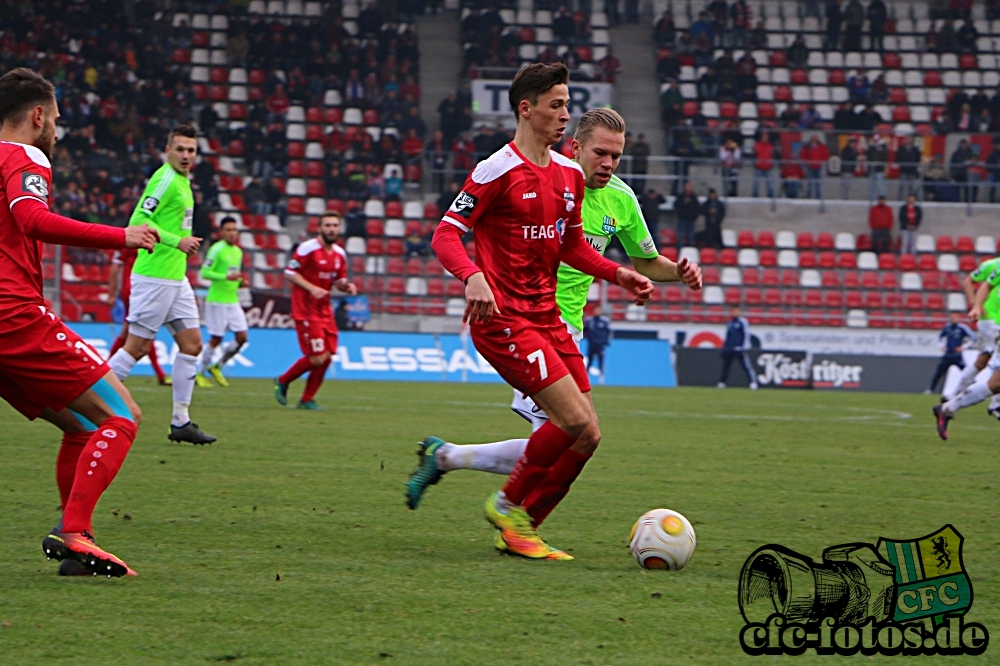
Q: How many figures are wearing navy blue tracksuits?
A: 3